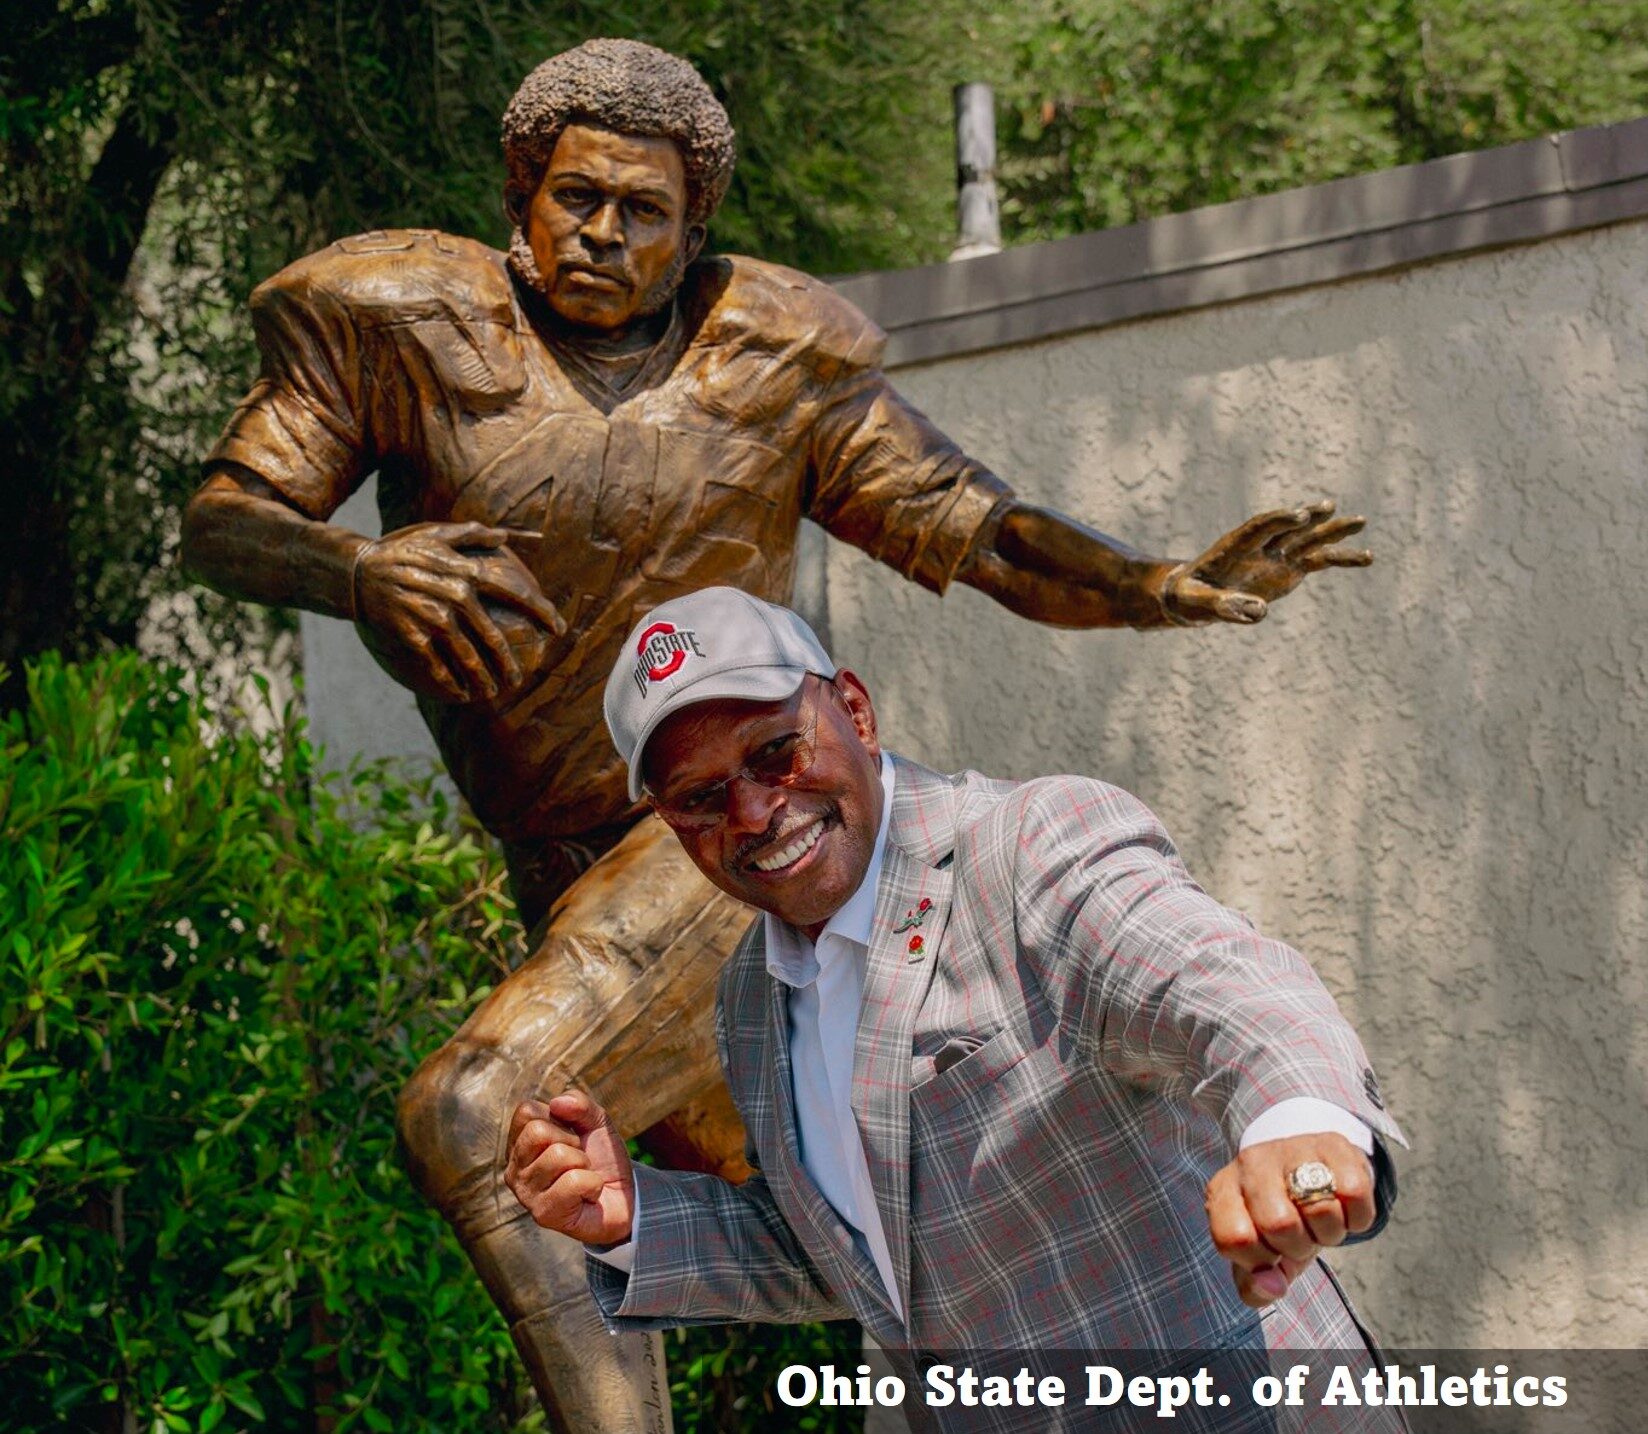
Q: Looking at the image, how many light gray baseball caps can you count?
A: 1